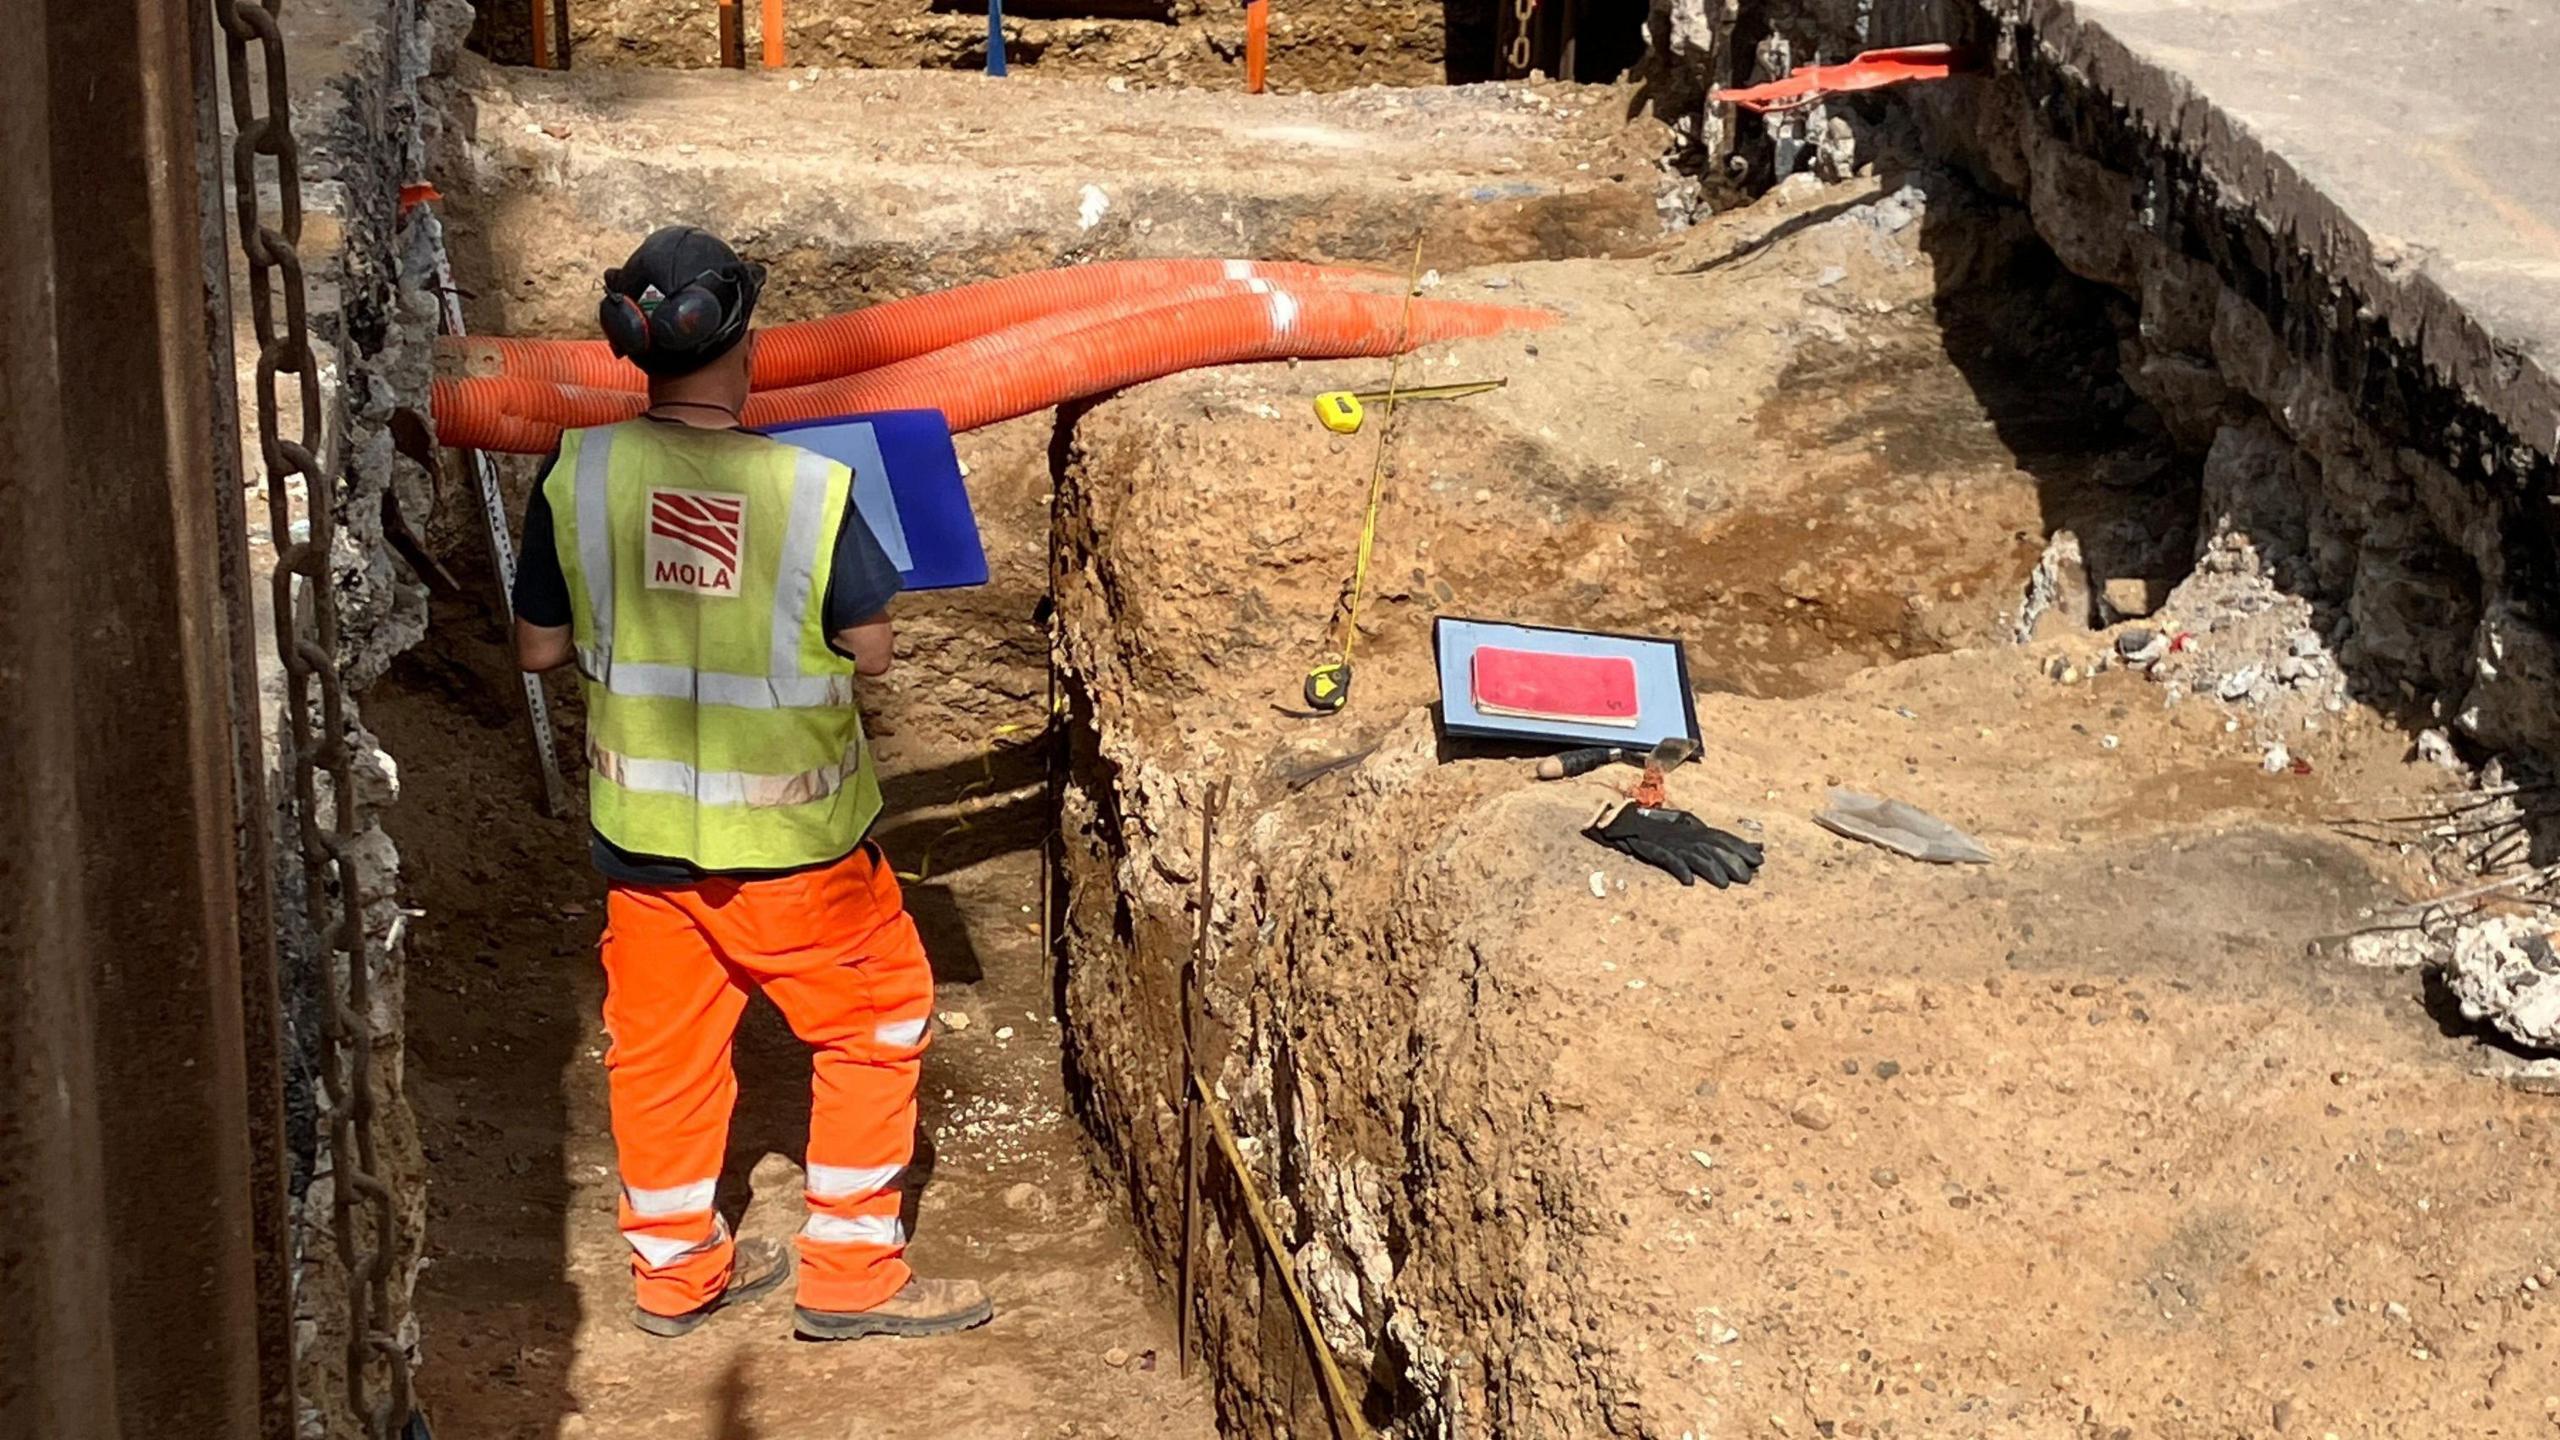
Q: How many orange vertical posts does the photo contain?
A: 4